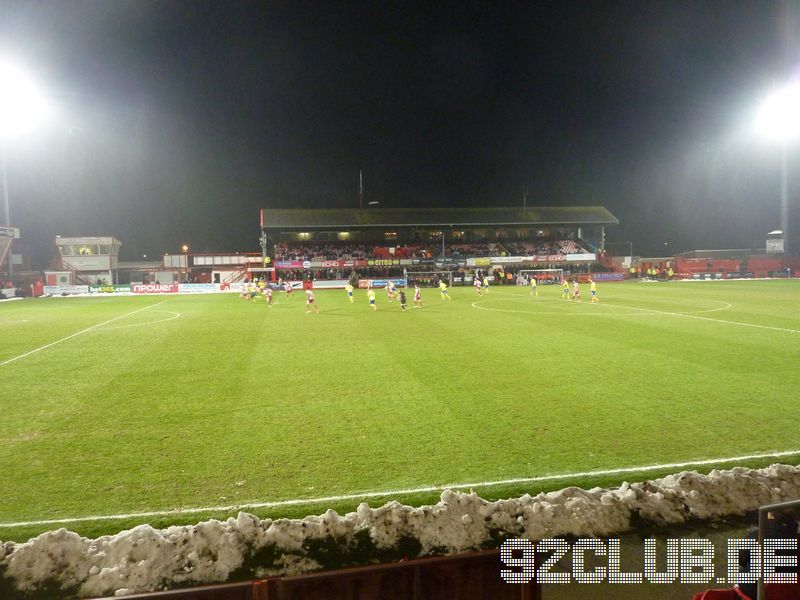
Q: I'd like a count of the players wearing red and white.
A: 8